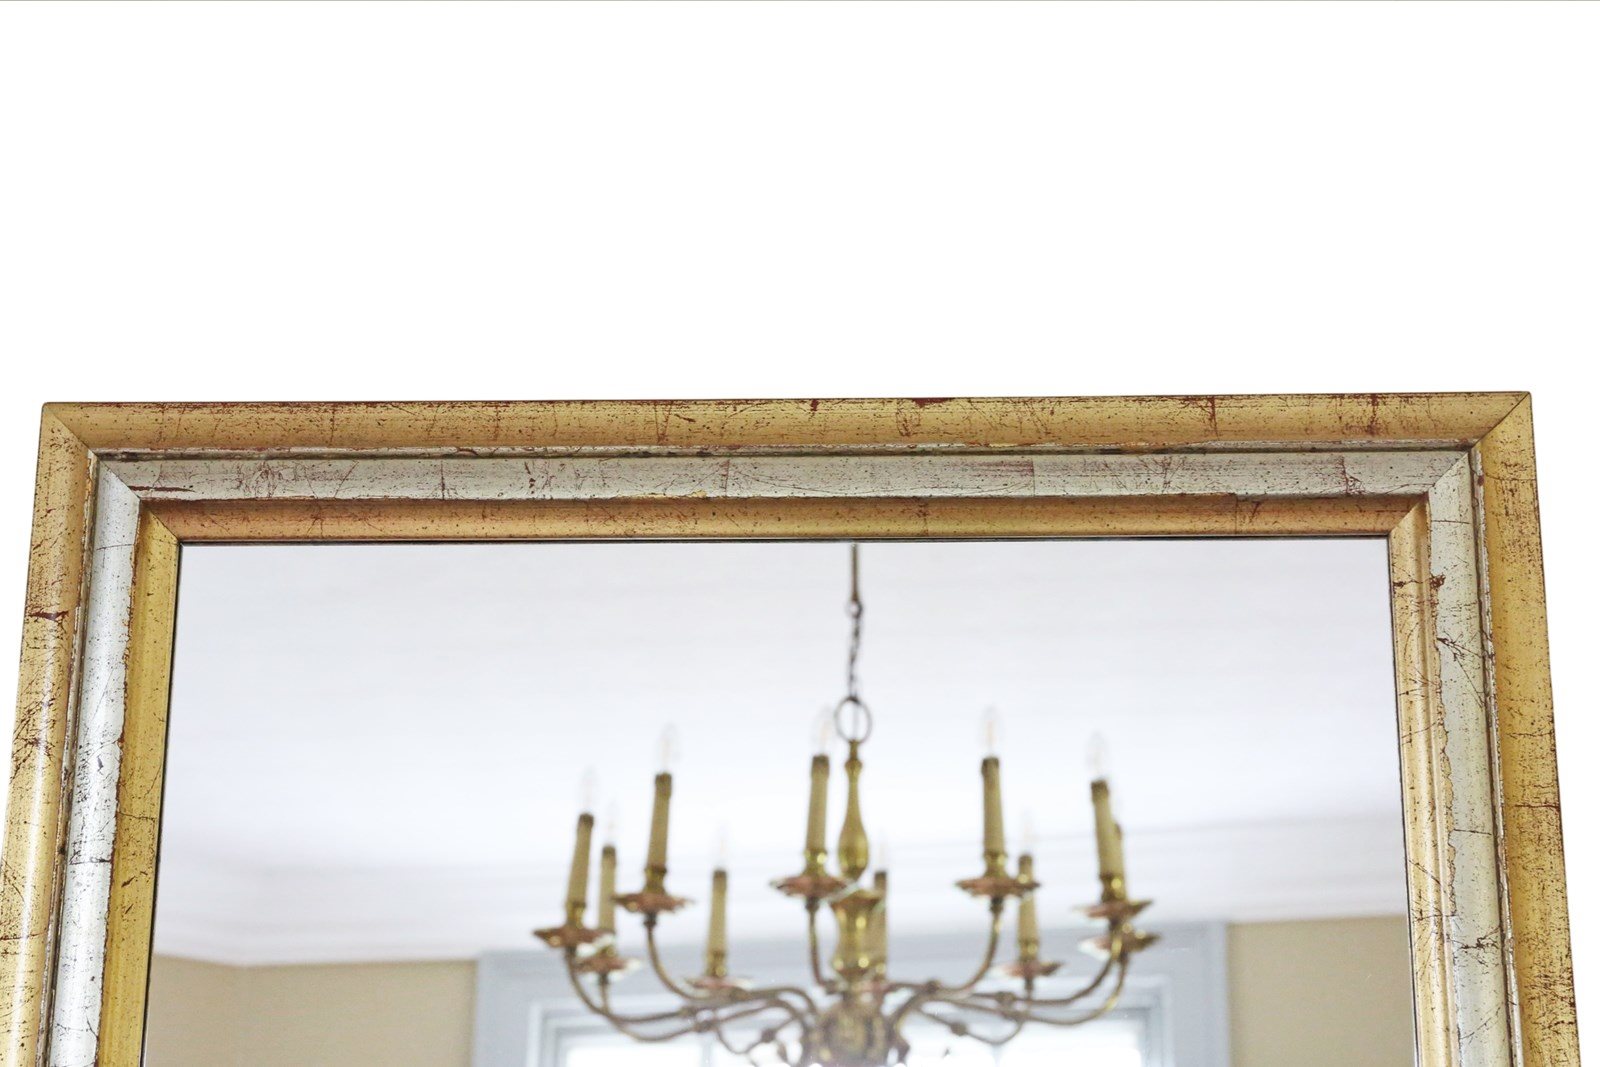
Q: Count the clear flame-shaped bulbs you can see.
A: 10